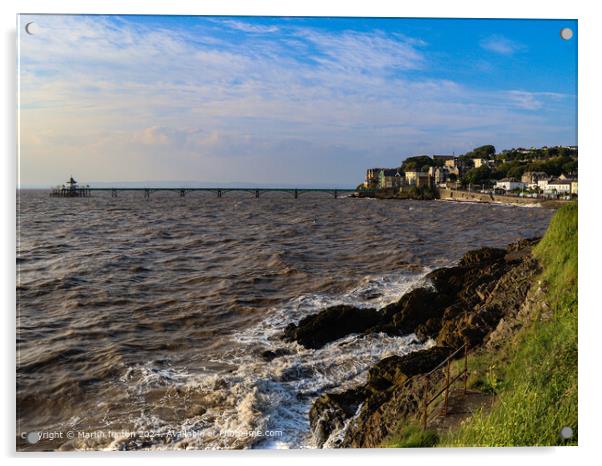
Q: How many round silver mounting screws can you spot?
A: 4